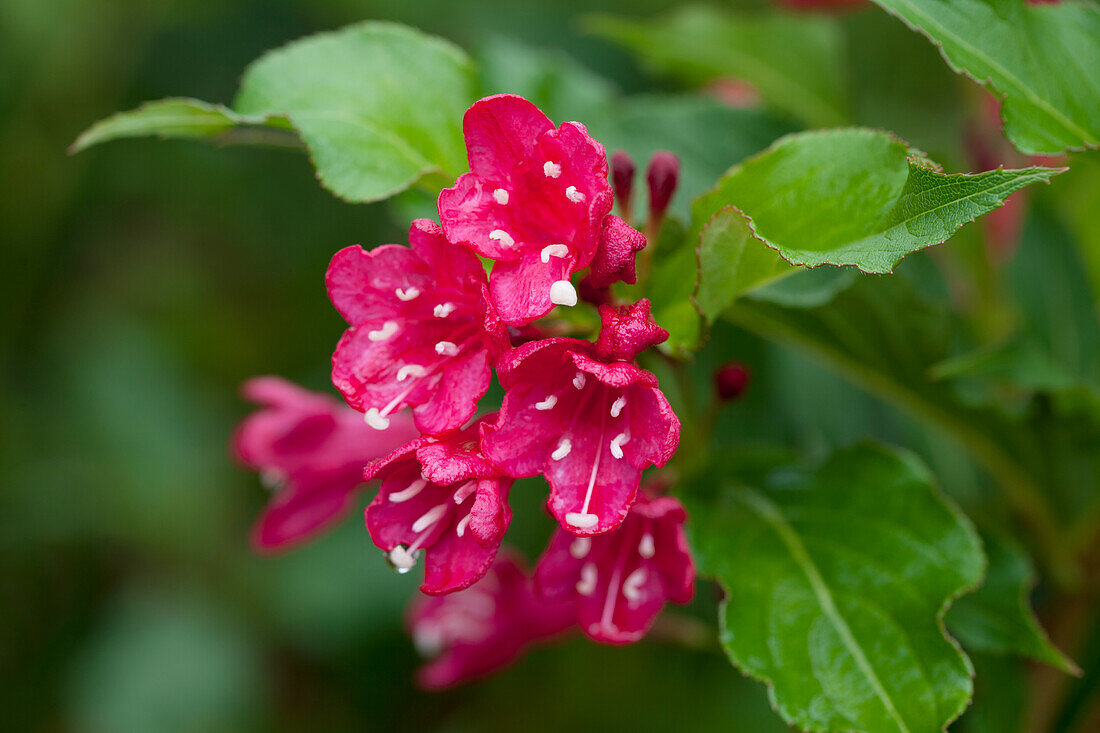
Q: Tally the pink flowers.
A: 7